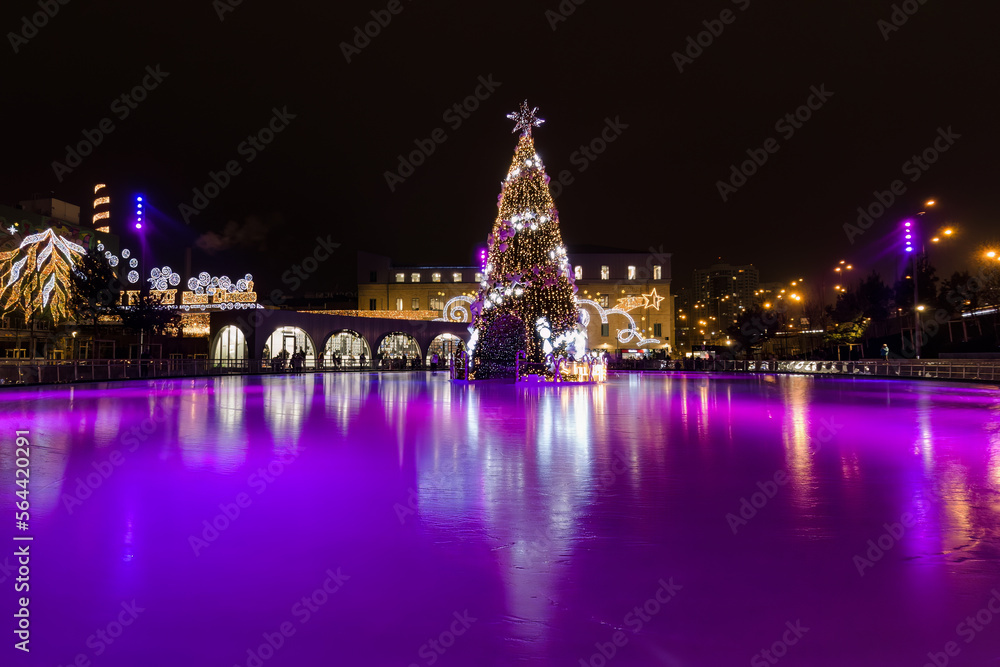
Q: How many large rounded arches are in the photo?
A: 5